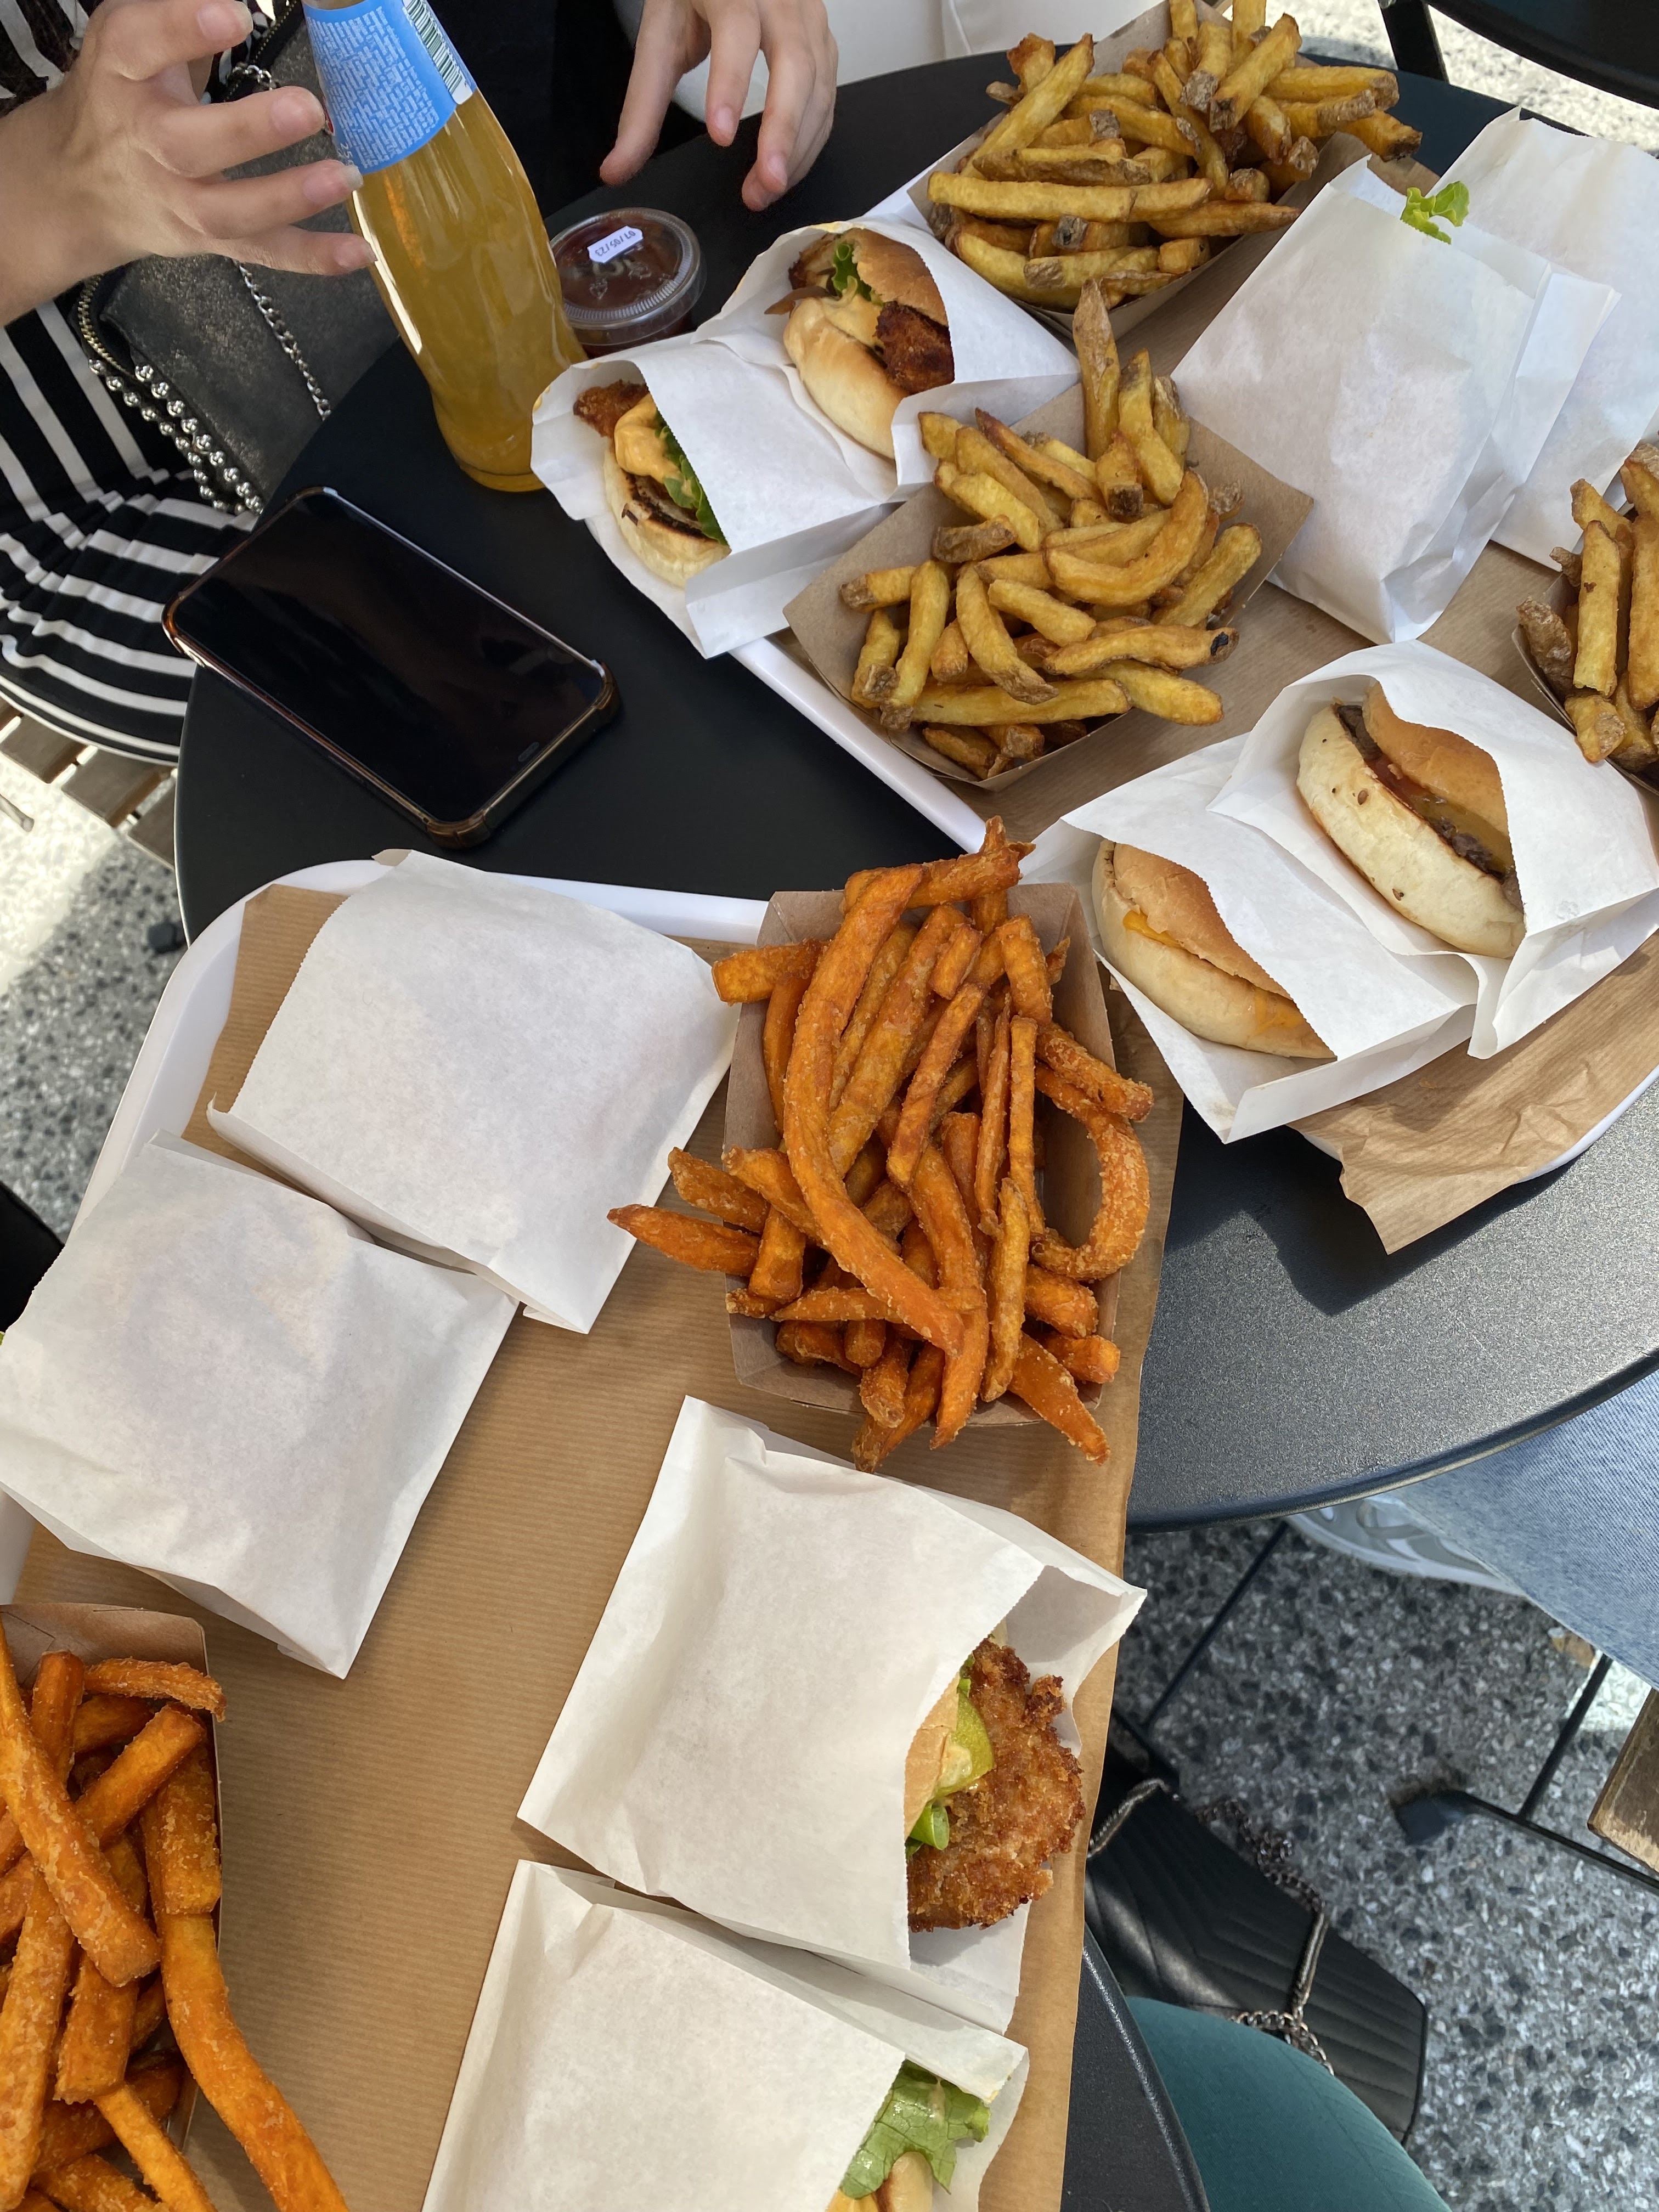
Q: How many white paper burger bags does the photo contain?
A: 10